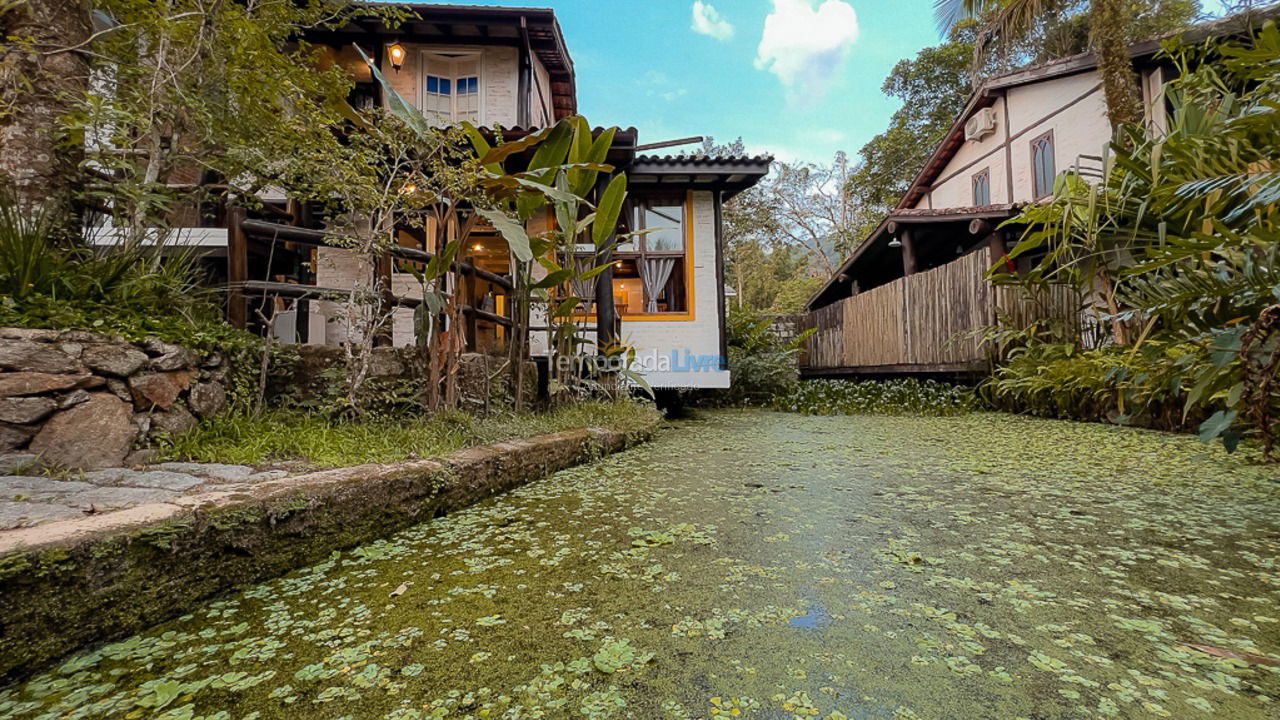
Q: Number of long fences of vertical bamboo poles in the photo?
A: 1